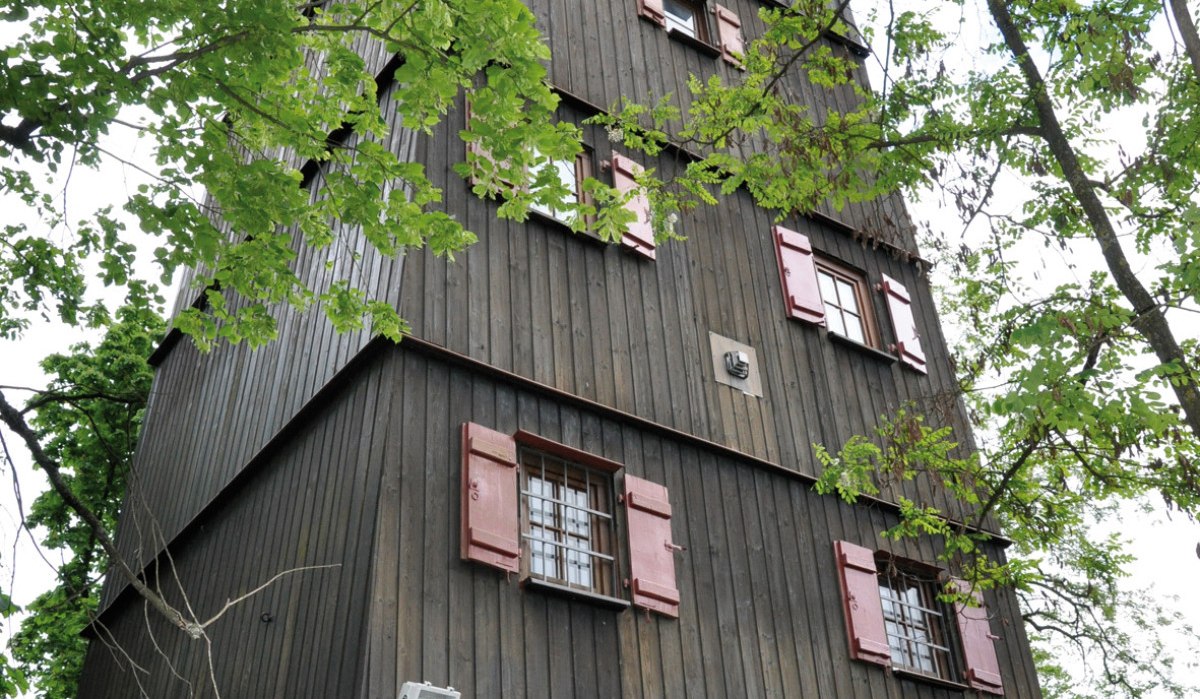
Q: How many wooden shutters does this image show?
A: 10